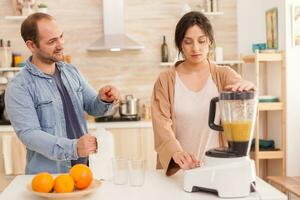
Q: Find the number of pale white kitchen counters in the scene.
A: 2